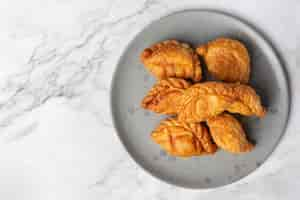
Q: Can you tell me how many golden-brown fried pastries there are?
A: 6